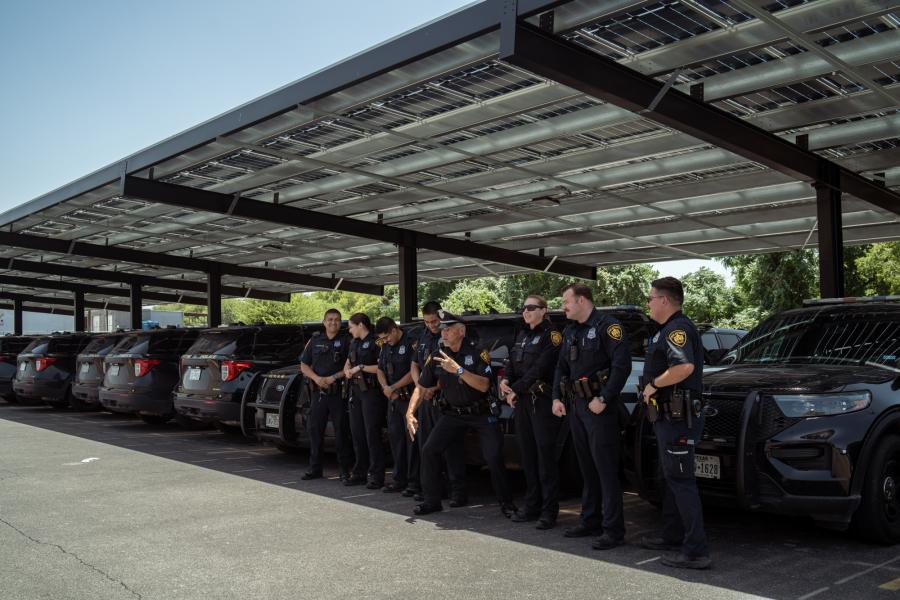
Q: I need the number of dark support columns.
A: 6